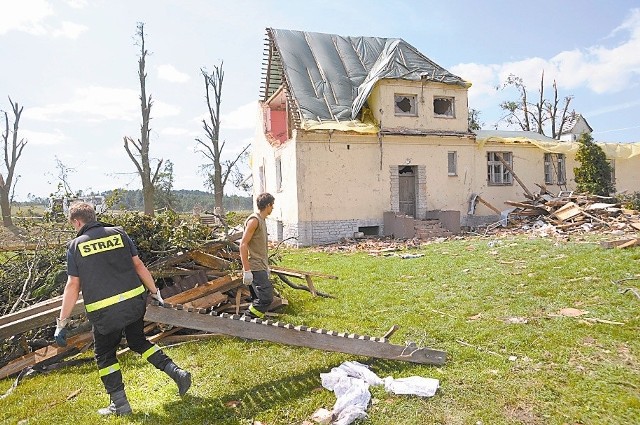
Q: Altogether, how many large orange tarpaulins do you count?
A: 0